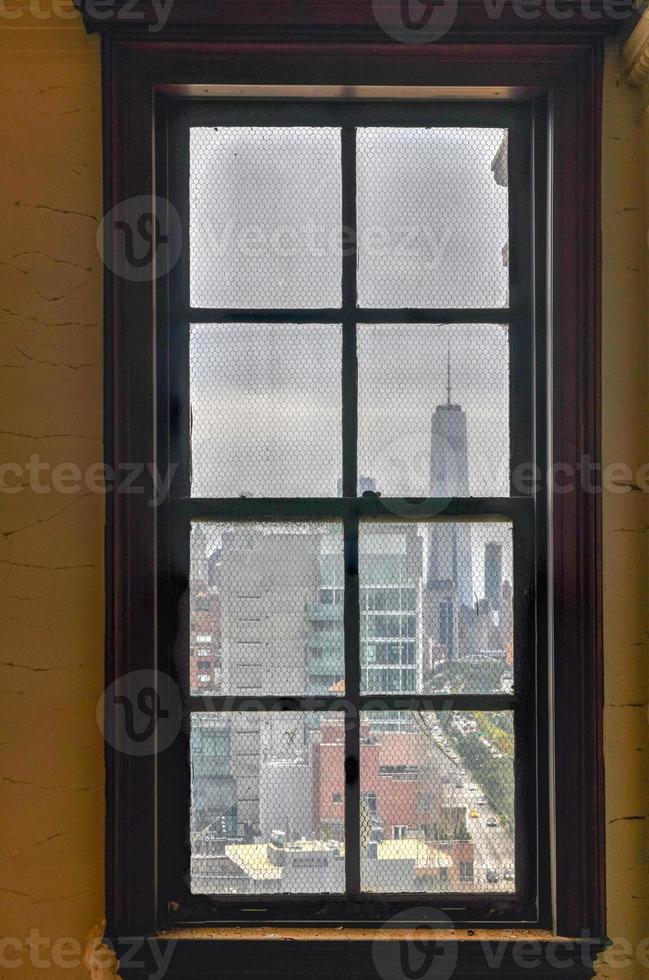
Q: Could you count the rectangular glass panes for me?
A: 8